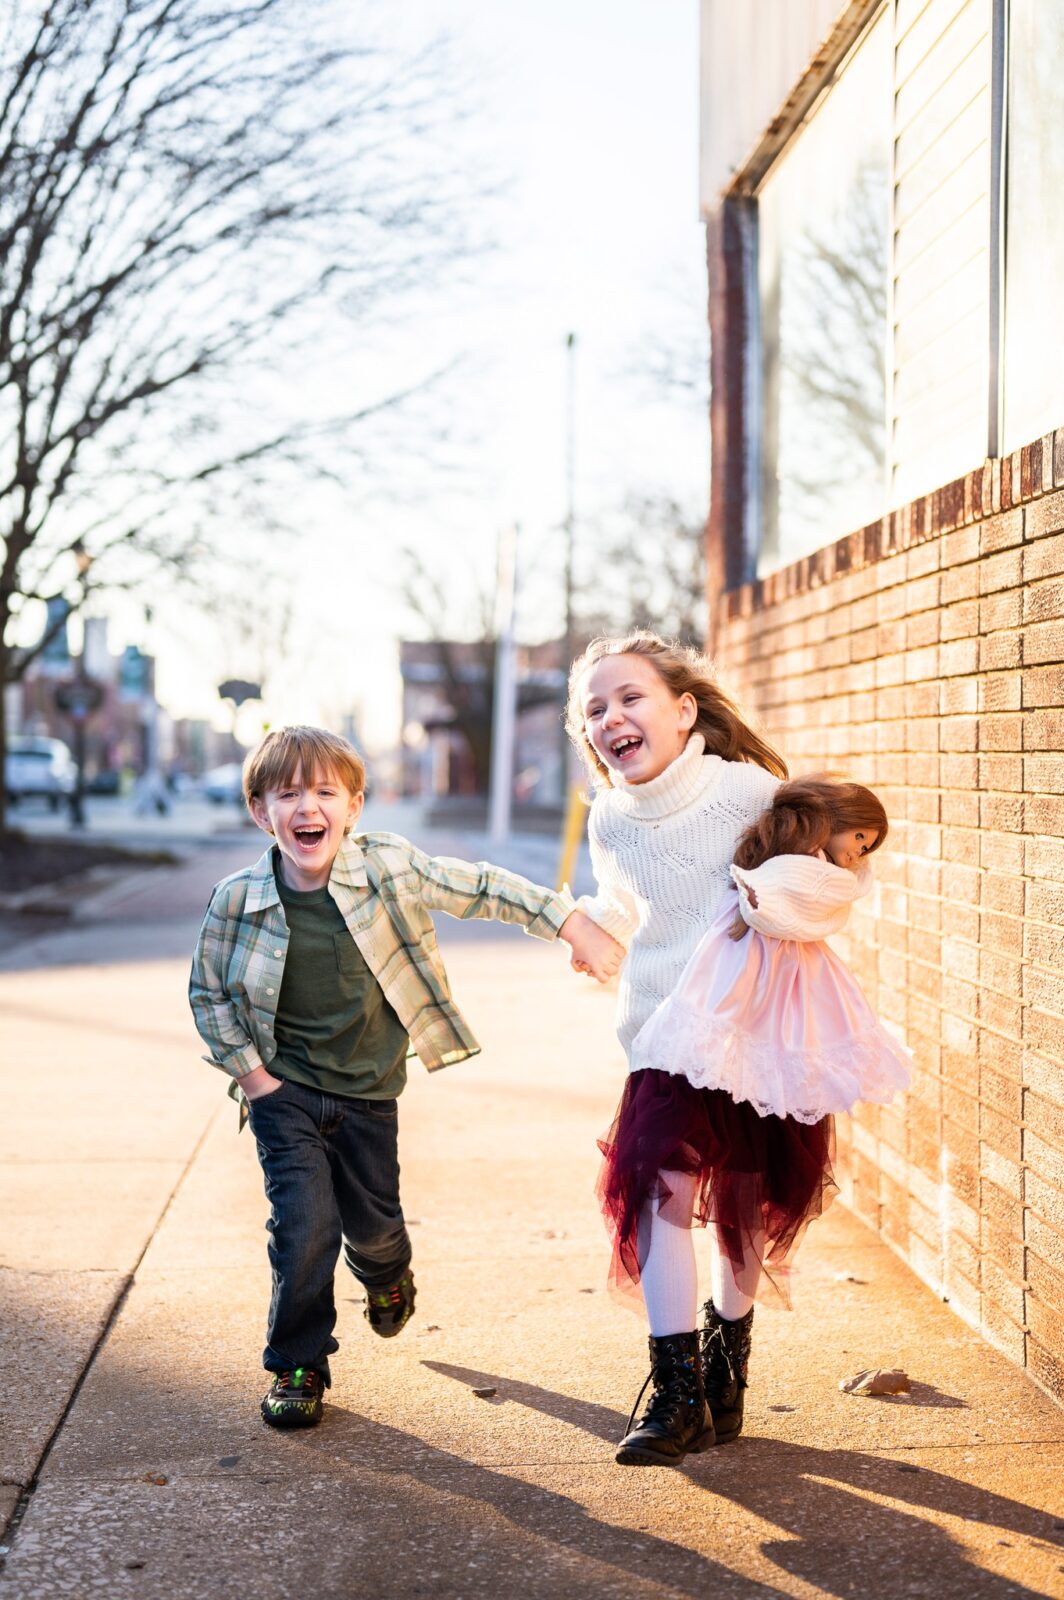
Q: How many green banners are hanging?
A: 2